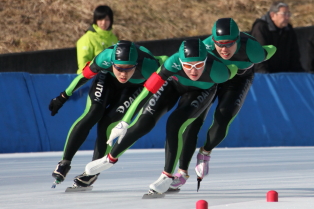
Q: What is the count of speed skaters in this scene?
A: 3